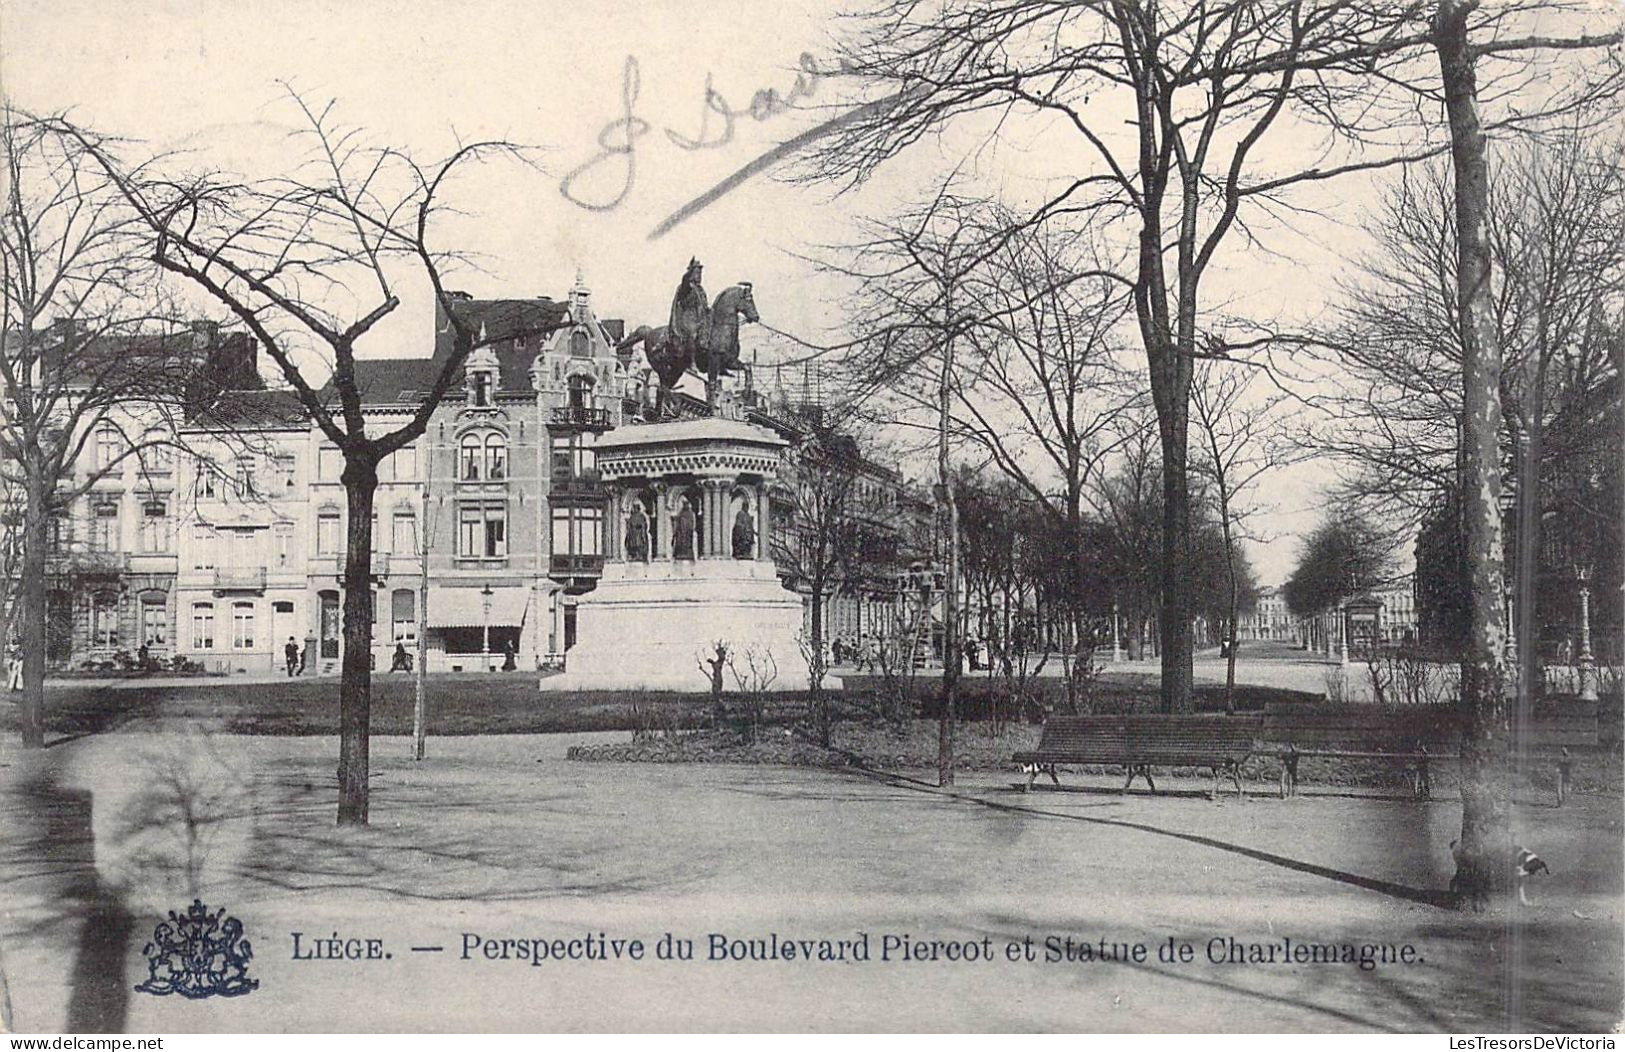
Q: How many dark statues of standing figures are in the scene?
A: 3